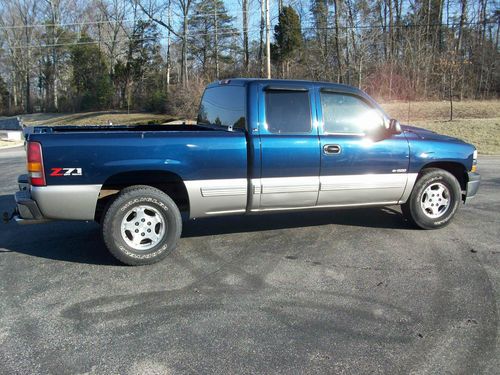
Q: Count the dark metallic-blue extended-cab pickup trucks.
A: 1